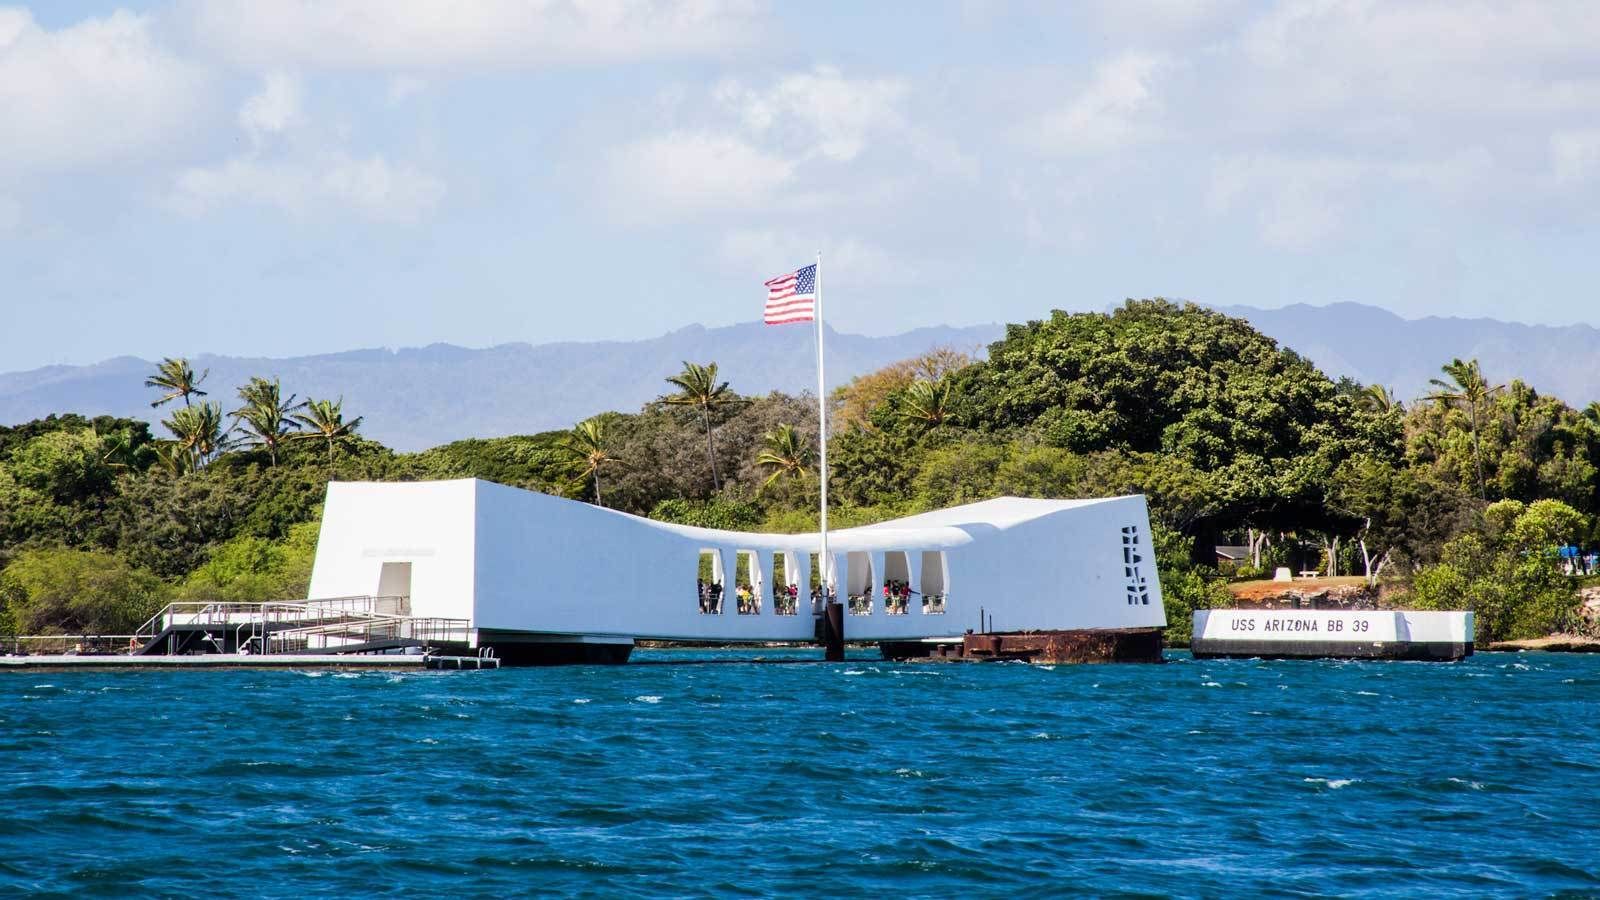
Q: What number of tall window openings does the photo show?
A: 7